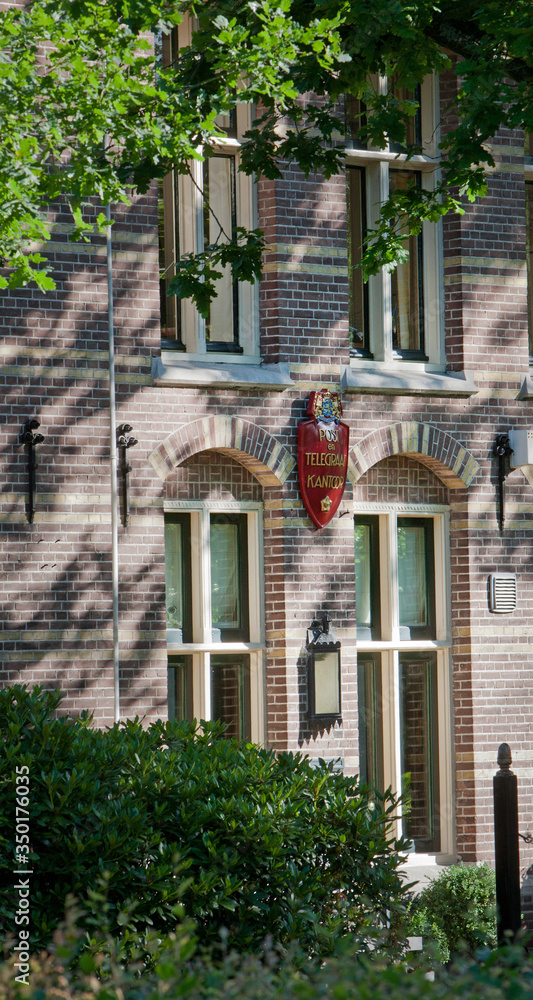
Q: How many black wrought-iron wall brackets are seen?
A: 3